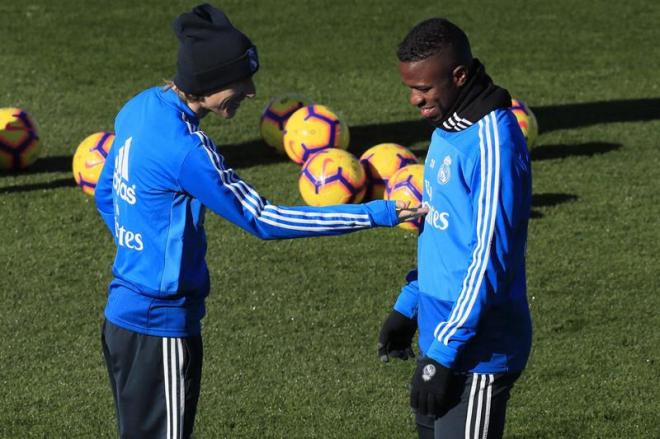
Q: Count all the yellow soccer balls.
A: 8